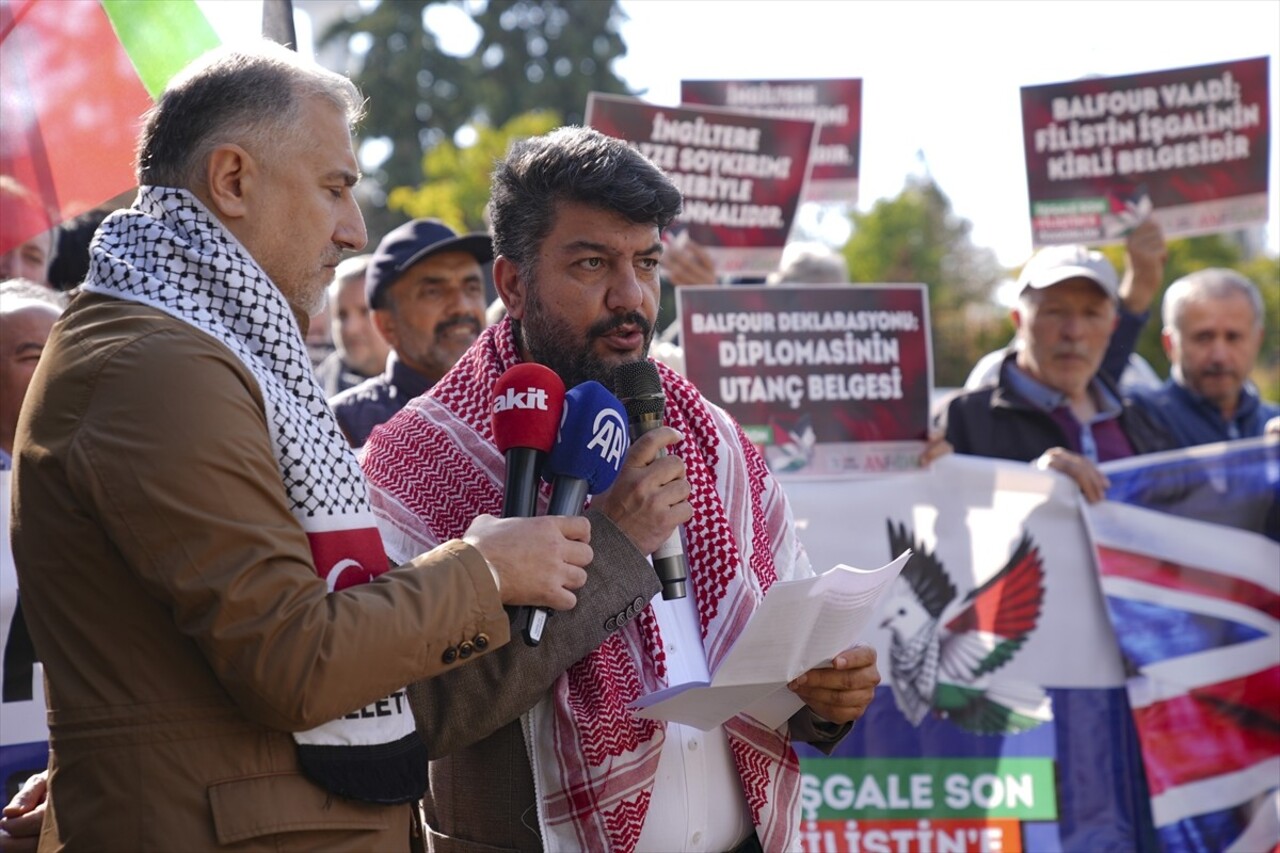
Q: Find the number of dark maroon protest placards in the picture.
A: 4